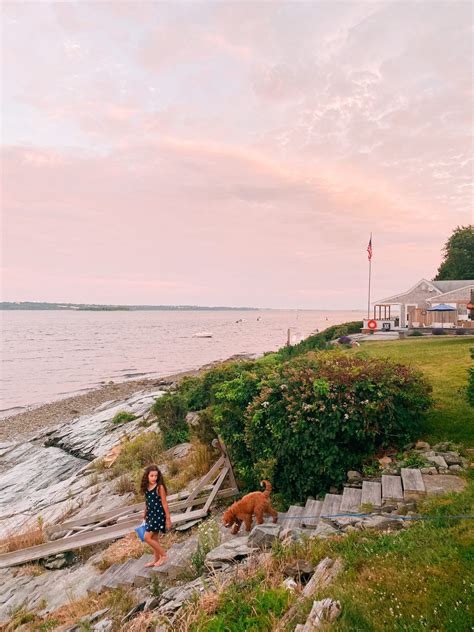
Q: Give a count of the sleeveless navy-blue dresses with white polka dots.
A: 1